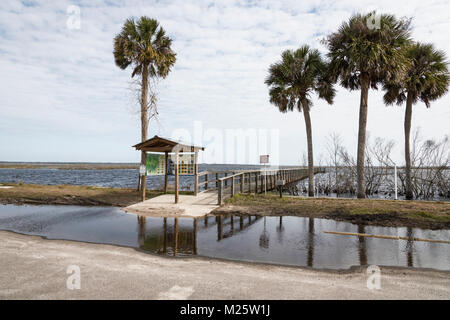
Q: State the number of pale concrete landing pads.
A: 1